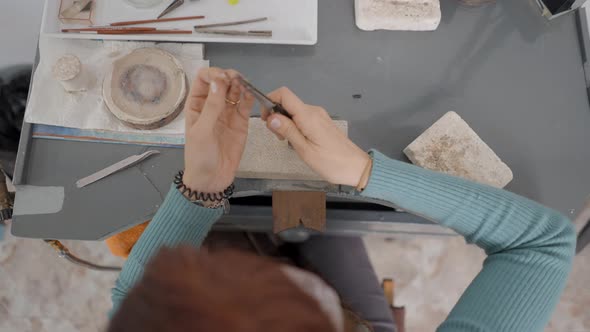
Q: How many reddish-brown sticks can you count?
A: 3